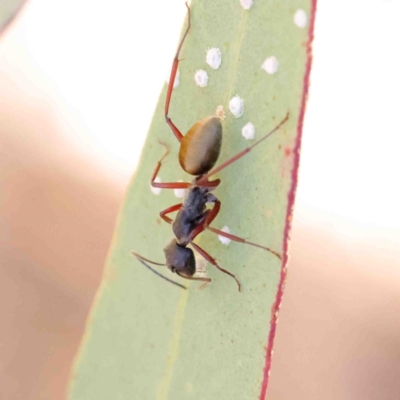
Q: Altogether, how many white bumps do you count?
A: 11